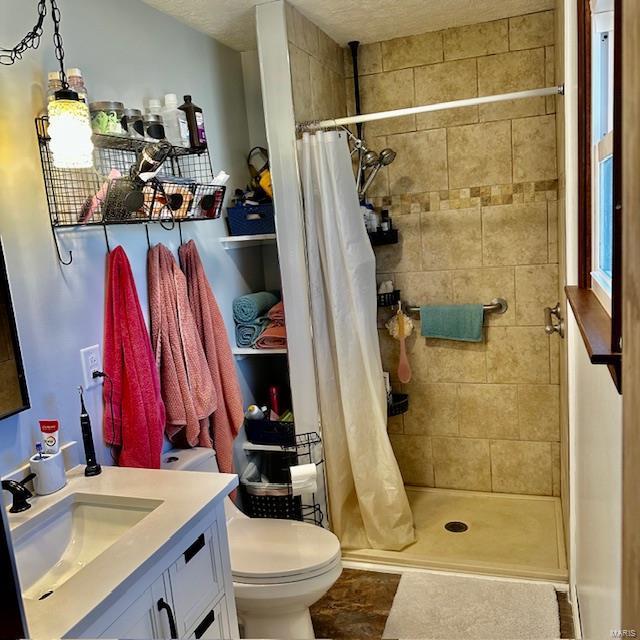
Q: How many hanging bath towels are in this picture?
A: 3